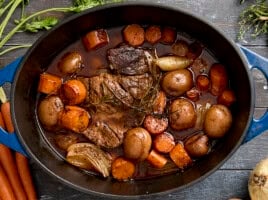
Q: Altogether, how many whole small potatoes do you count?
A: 7